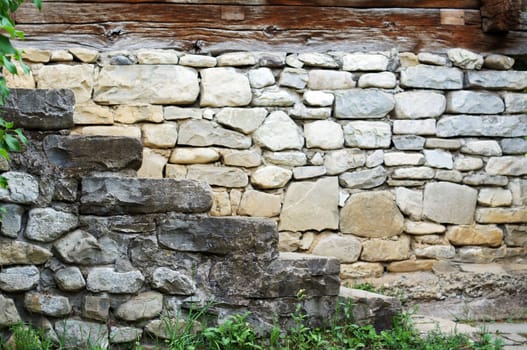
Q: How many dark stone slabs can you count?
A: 6